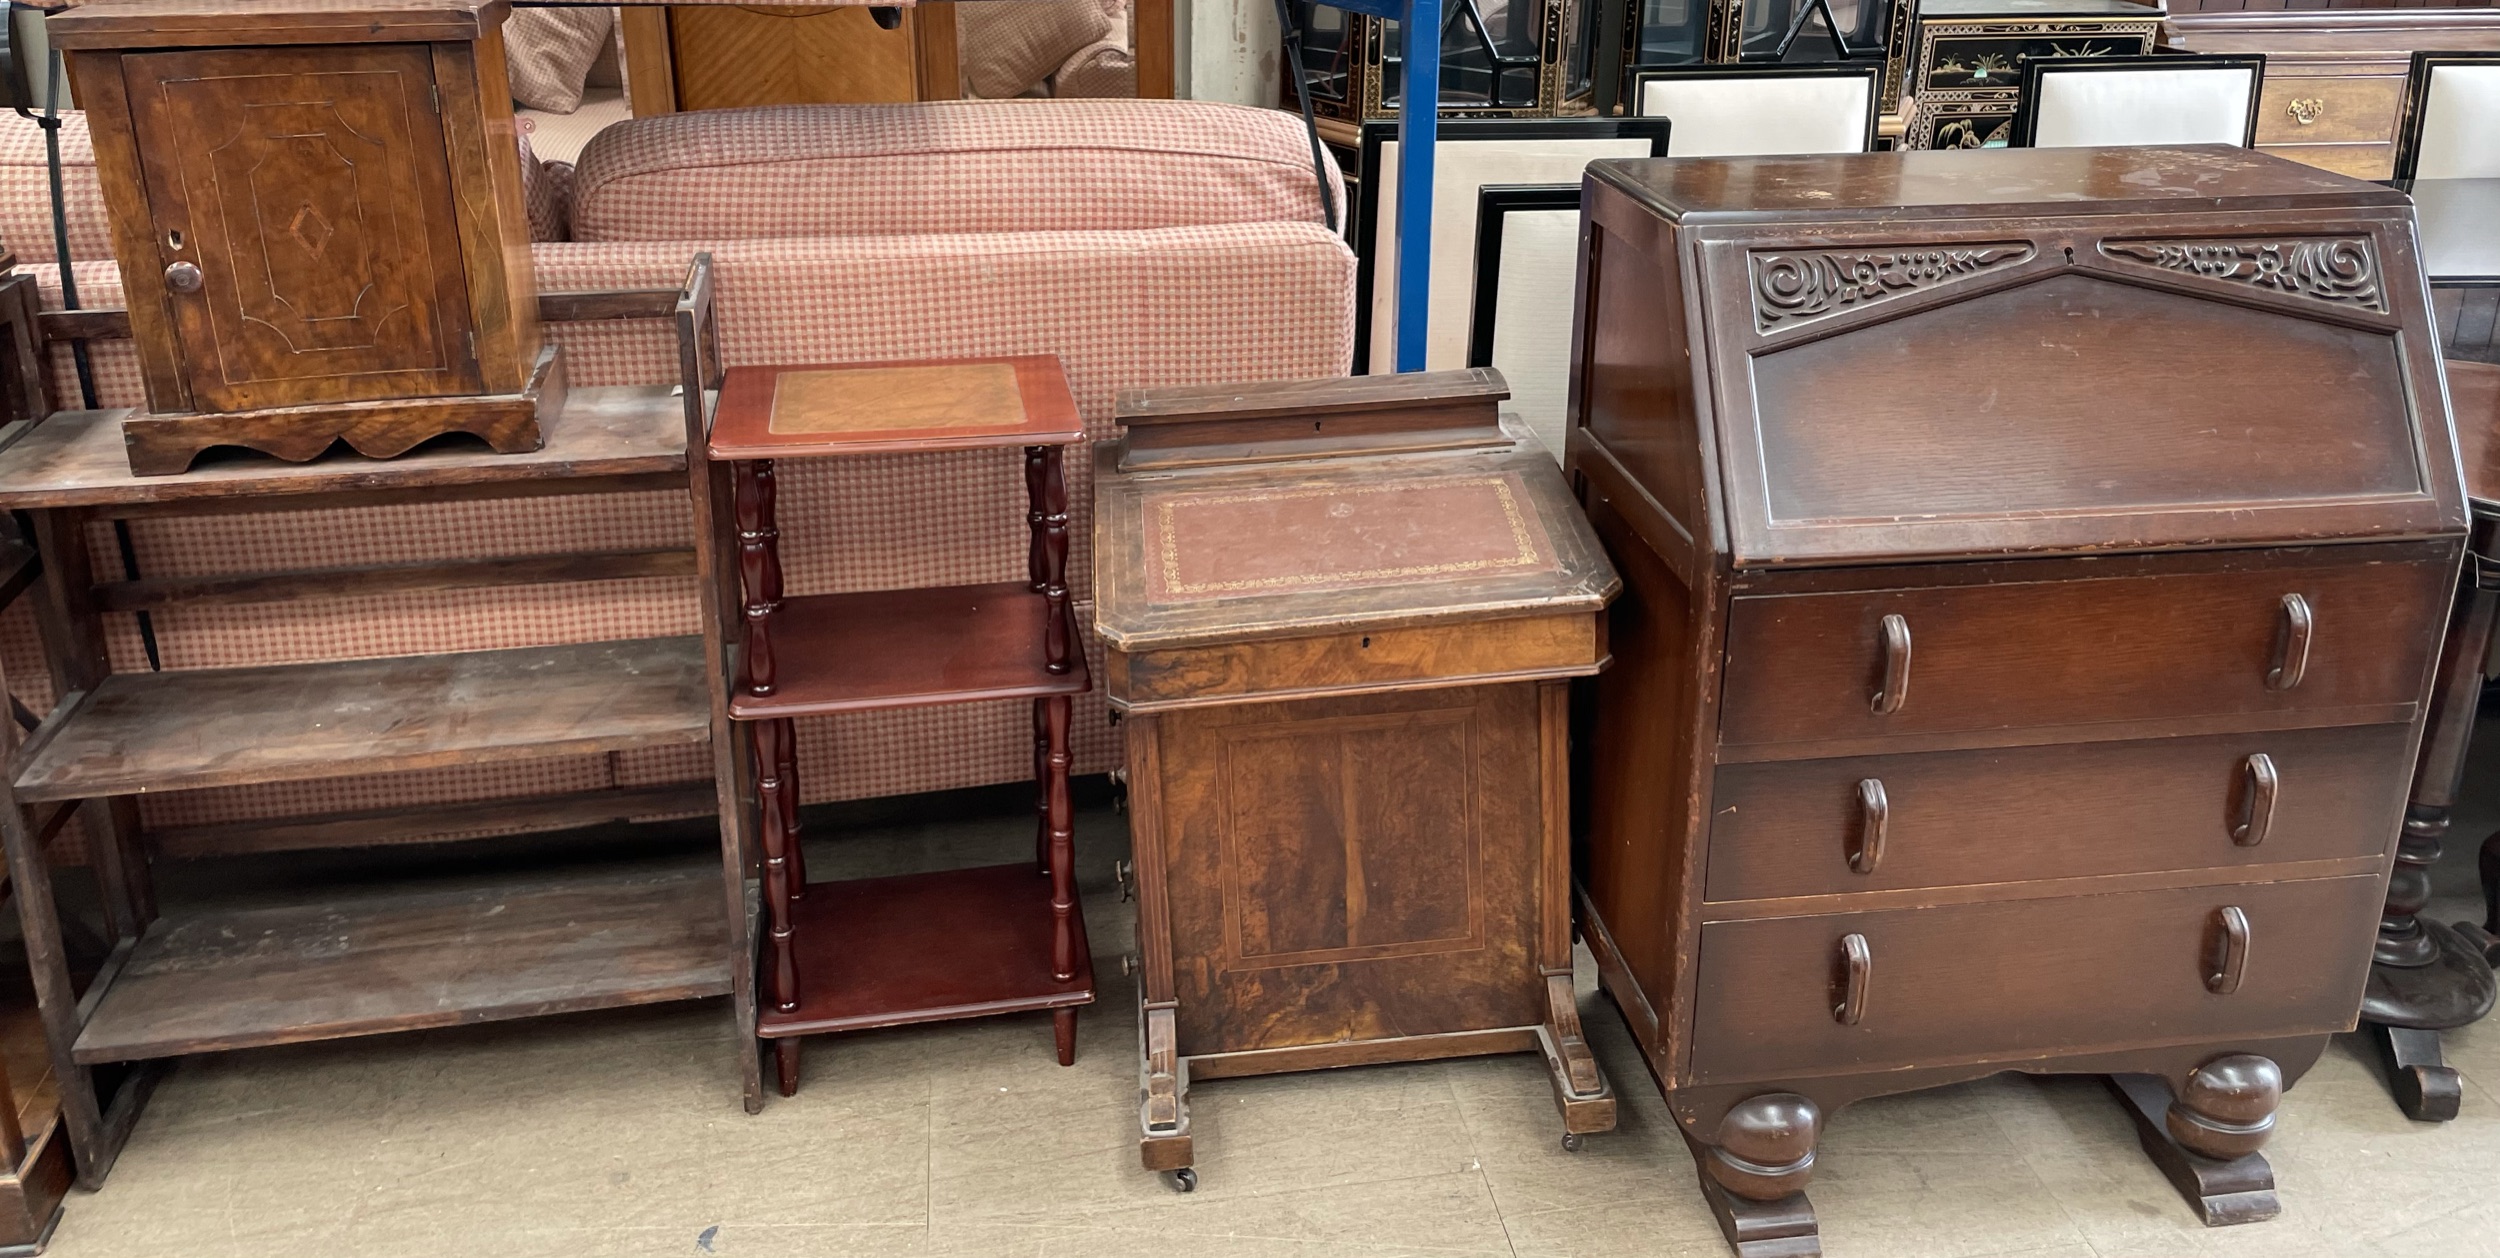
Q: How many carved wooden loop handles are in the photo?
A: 6